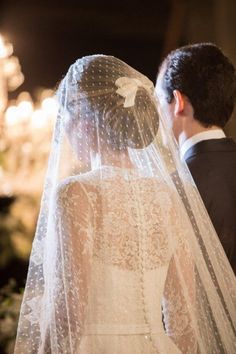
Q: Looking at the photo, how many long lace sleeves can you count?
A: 2